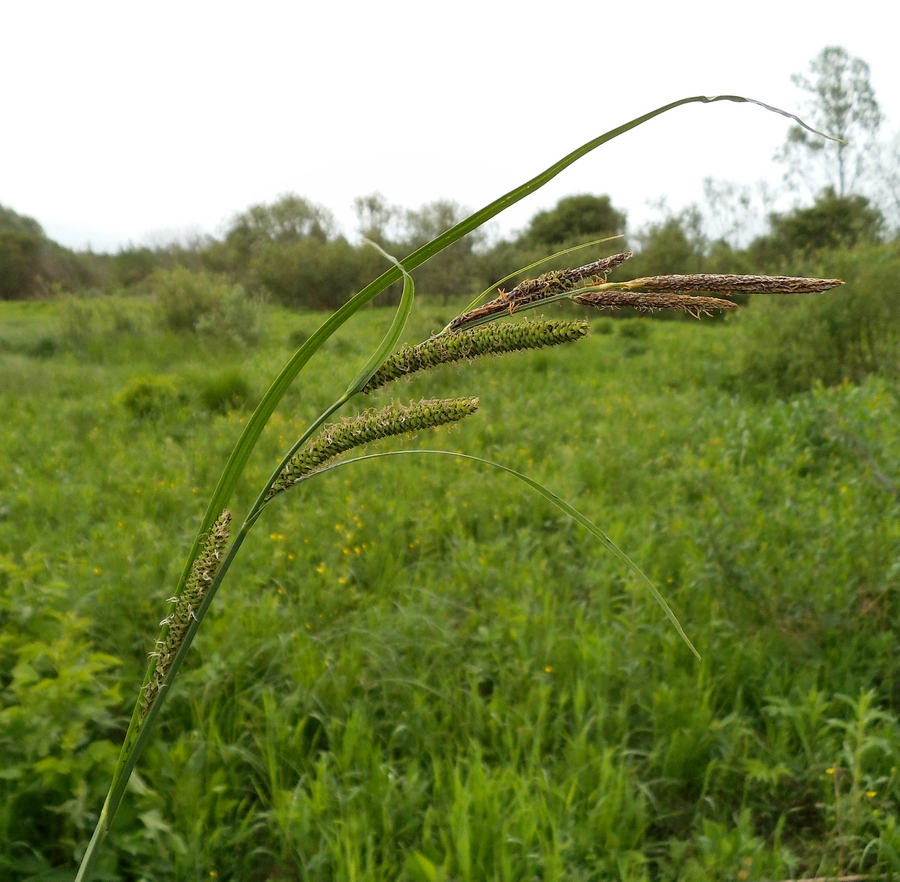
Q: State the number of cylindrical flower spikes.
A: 6